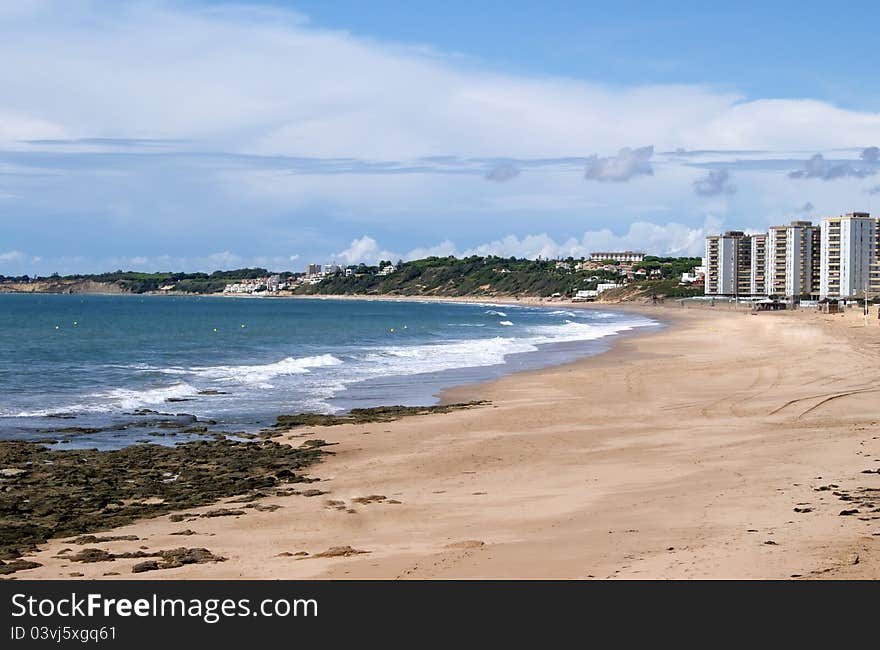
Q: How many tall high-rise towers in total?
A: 4